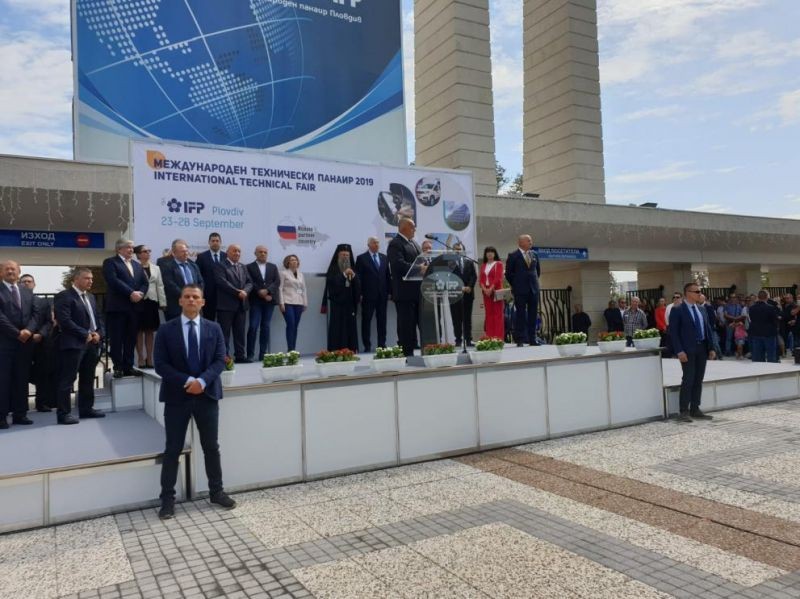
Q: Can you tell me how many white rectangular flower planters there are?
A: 9